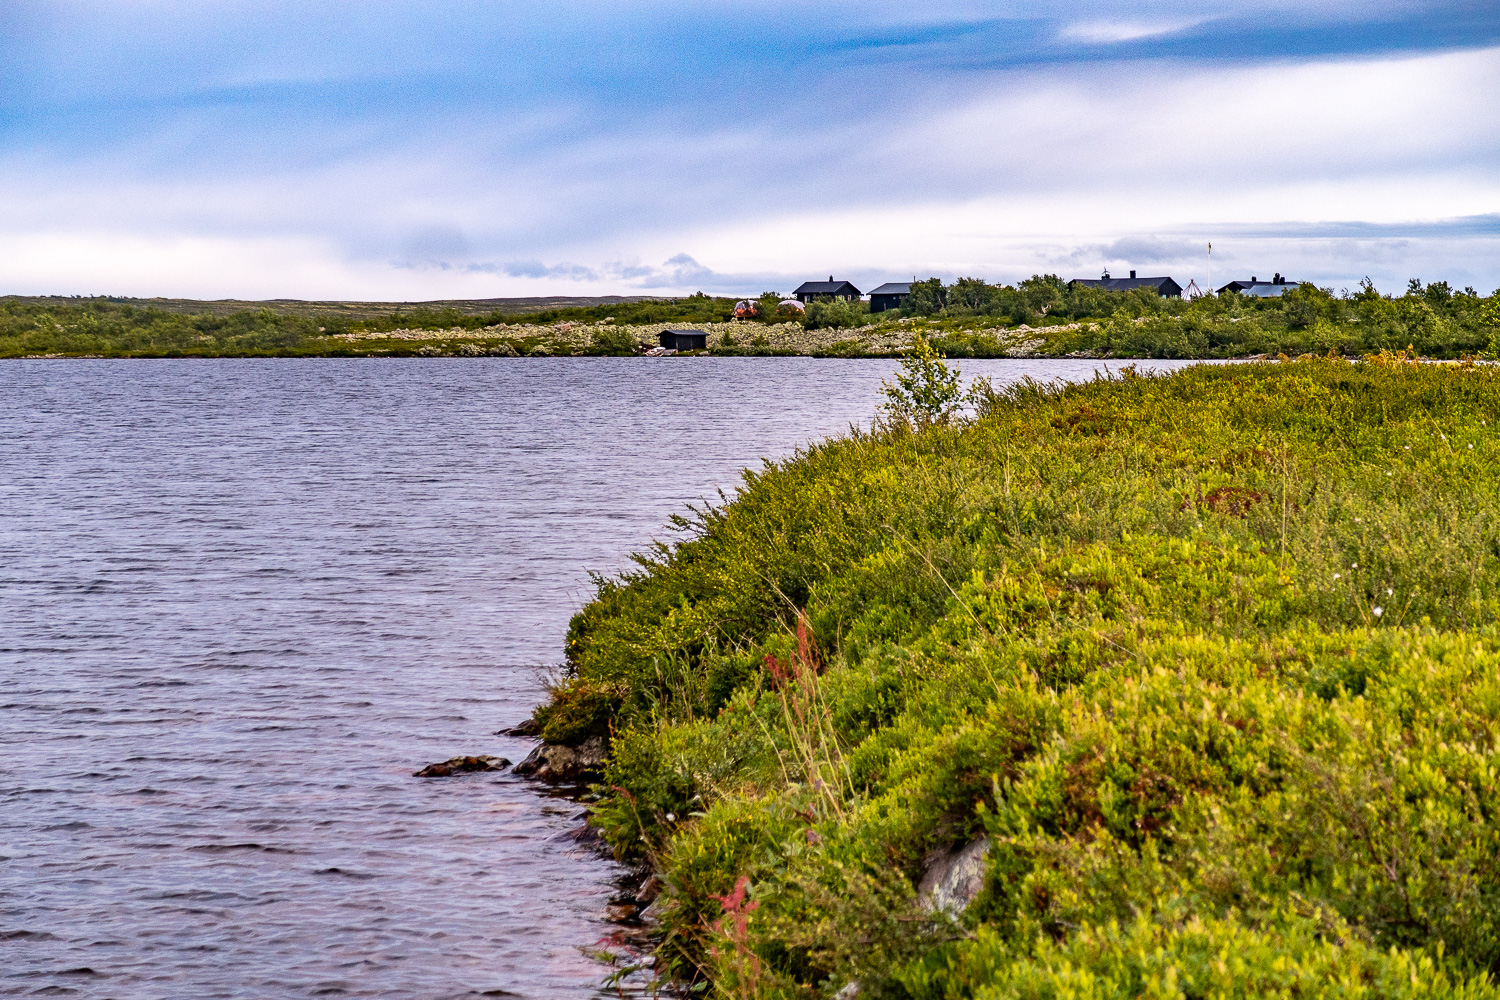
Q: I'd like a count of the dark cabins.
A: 5